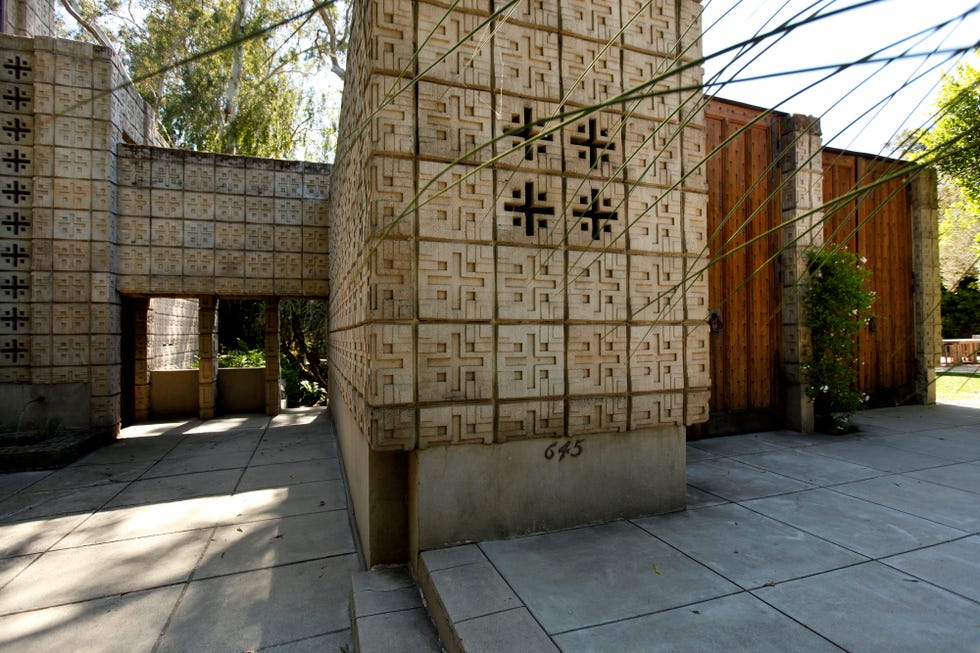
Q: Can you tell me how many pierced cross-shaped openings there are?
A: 14